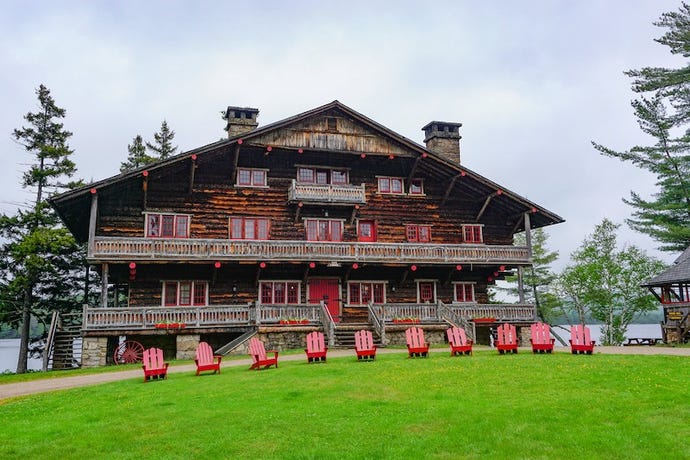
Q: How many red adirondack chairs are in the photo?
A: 10